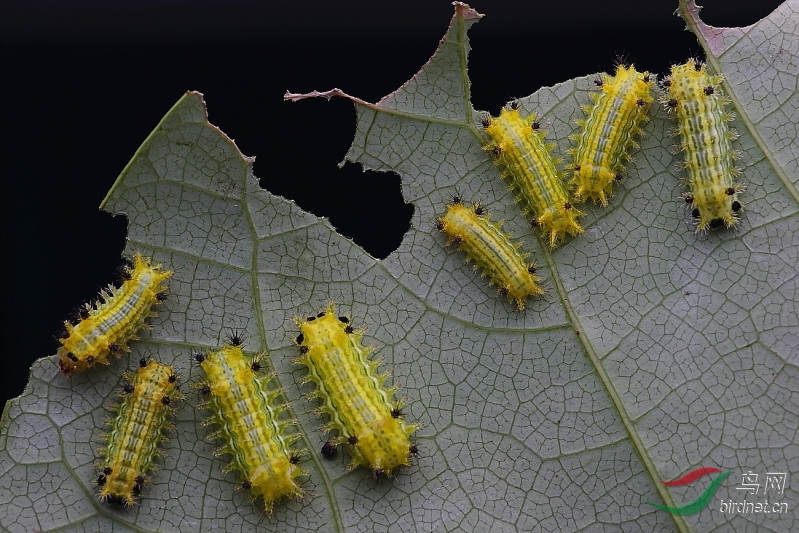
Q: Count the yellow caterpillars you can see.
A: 8